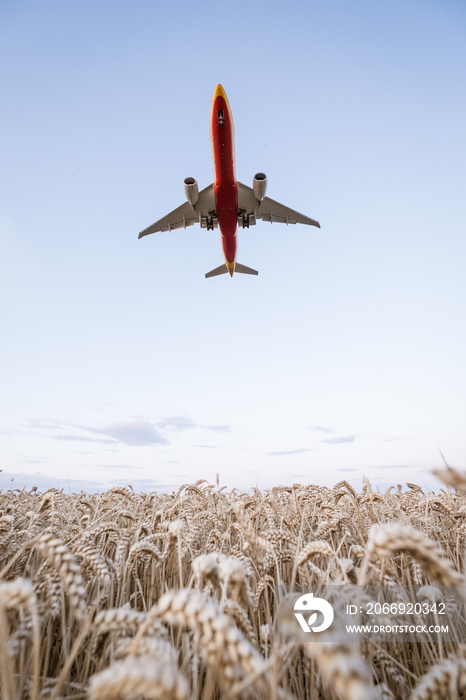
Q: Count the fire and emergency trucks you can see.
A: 0